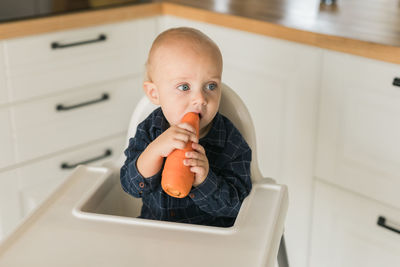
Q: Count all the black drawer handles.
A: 5